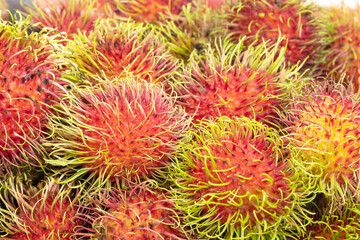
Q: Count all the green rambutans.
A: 0